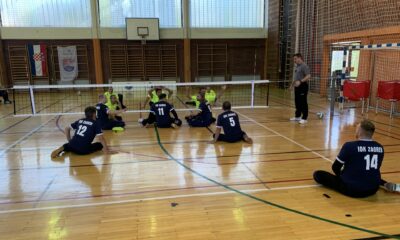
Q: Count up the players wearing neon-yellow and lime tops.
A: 5